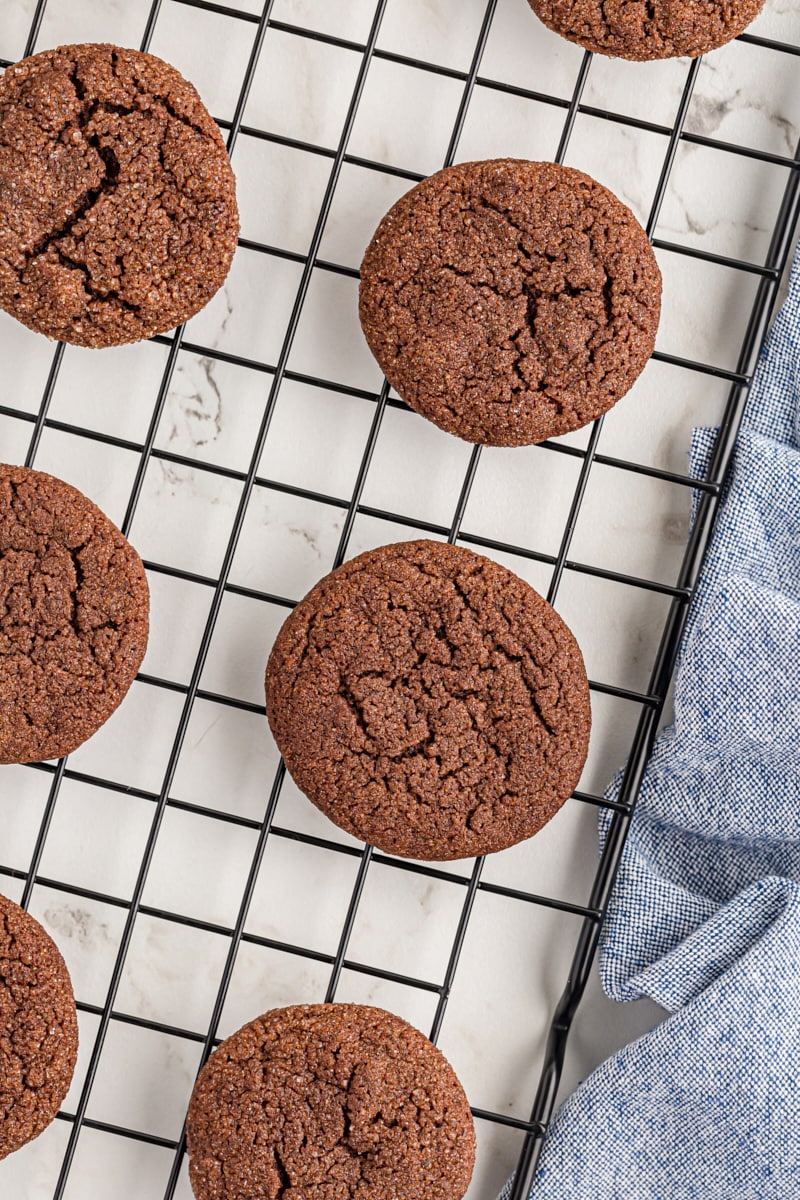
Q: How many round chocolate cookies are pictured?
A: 7